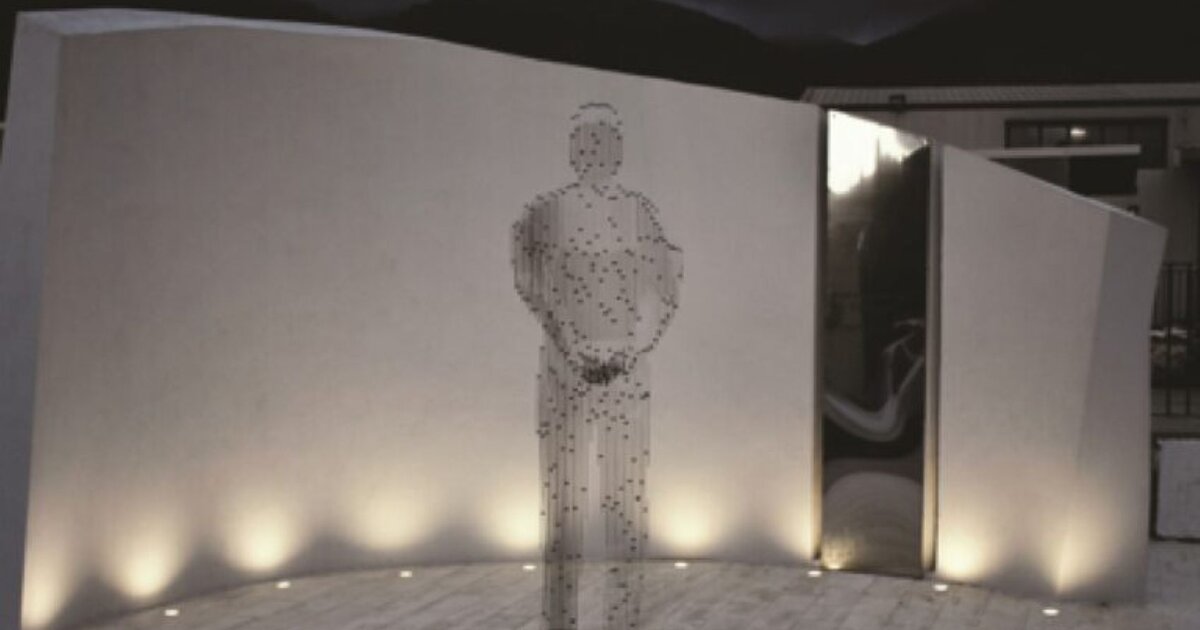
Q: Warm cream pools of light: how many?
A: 9